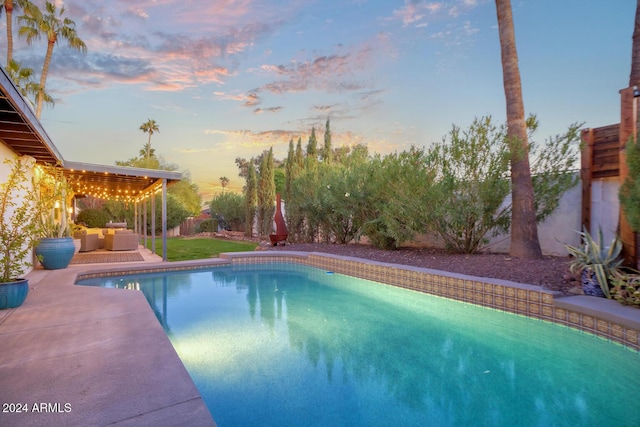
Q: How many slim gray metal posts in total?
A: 5